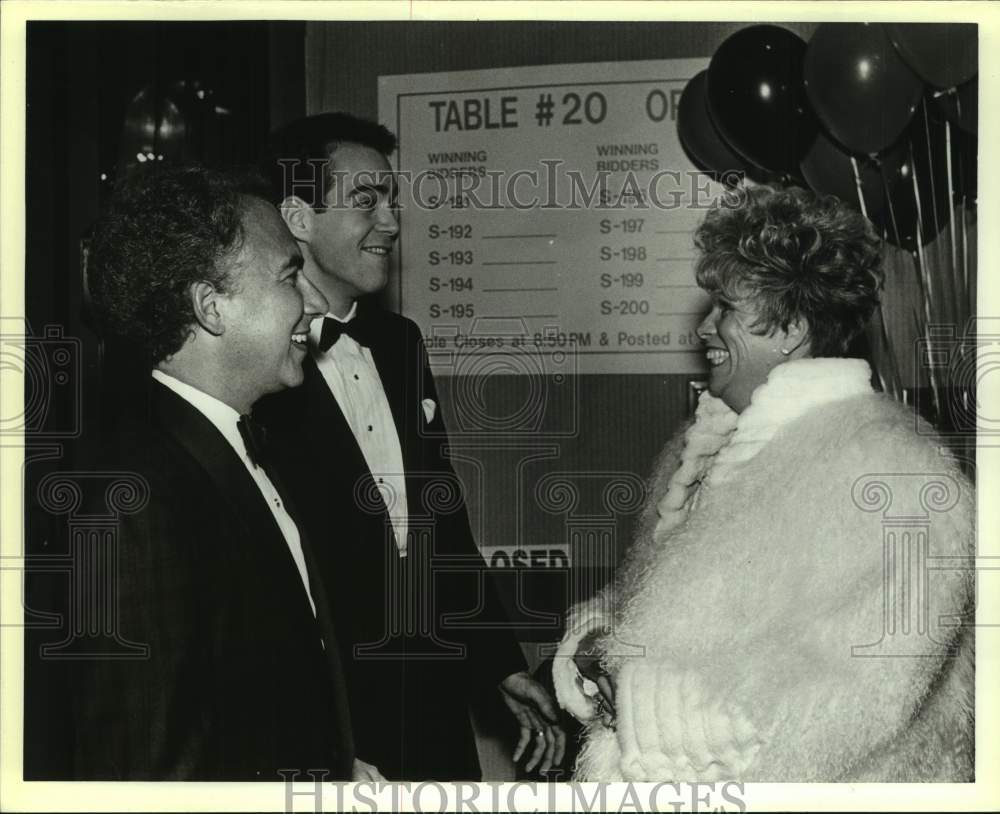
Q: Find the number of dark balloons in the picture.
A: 7